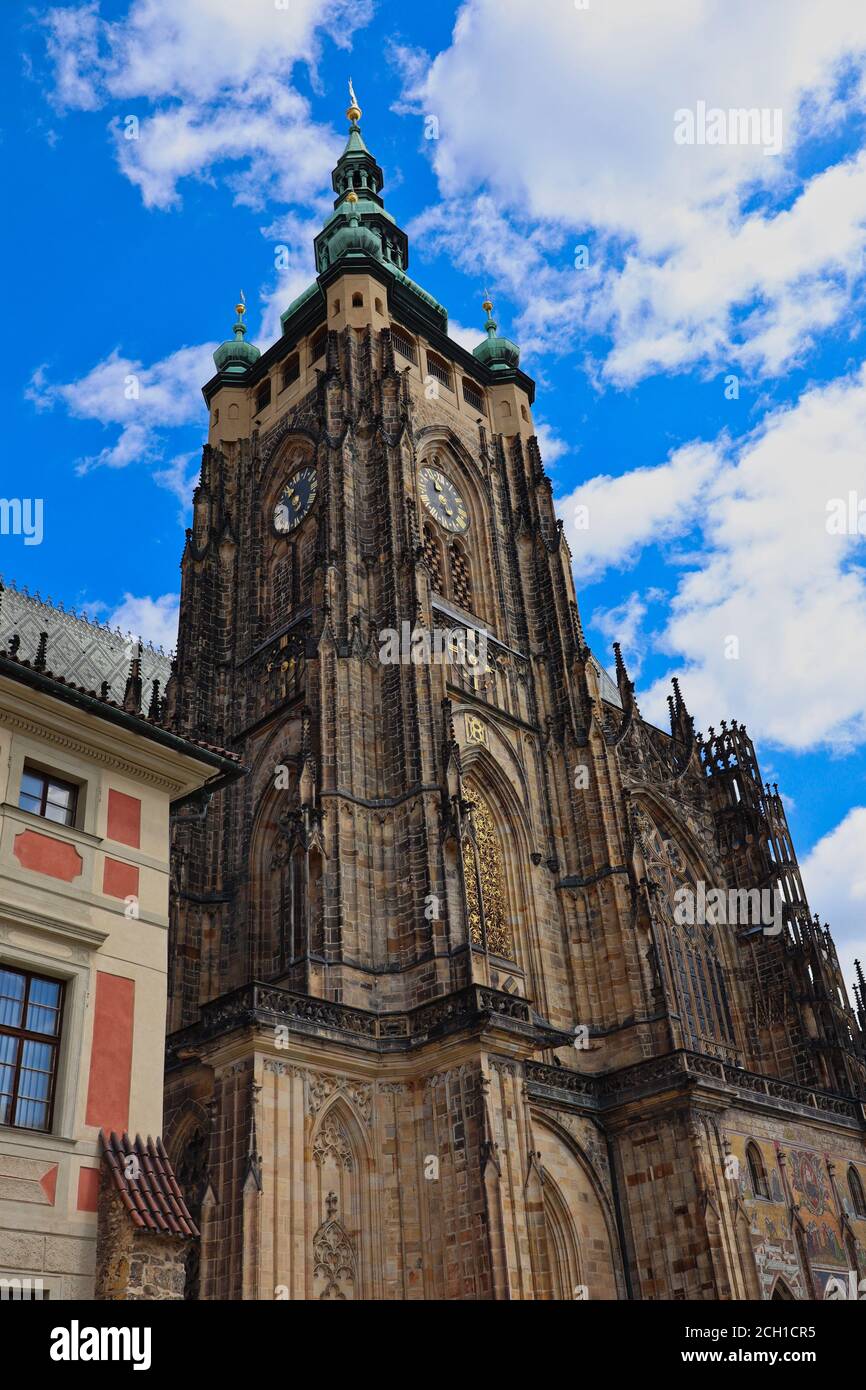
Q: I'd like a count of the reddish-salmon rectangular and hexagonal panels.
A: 5